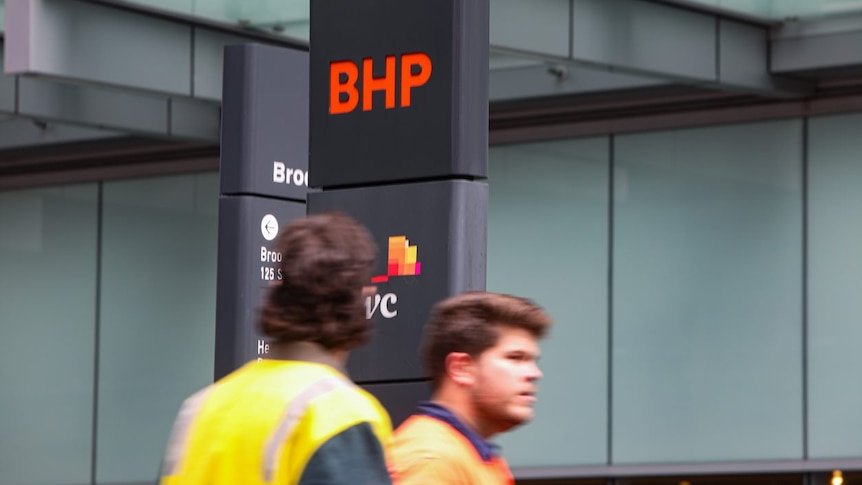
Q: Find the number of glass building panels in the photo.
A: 5